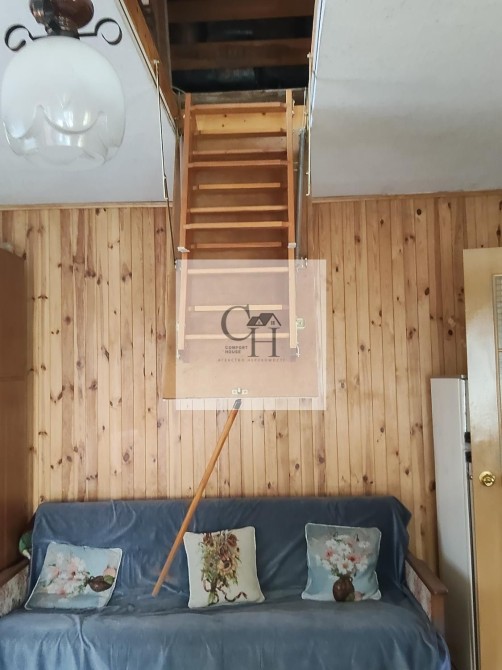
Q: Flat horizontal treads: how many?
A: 11